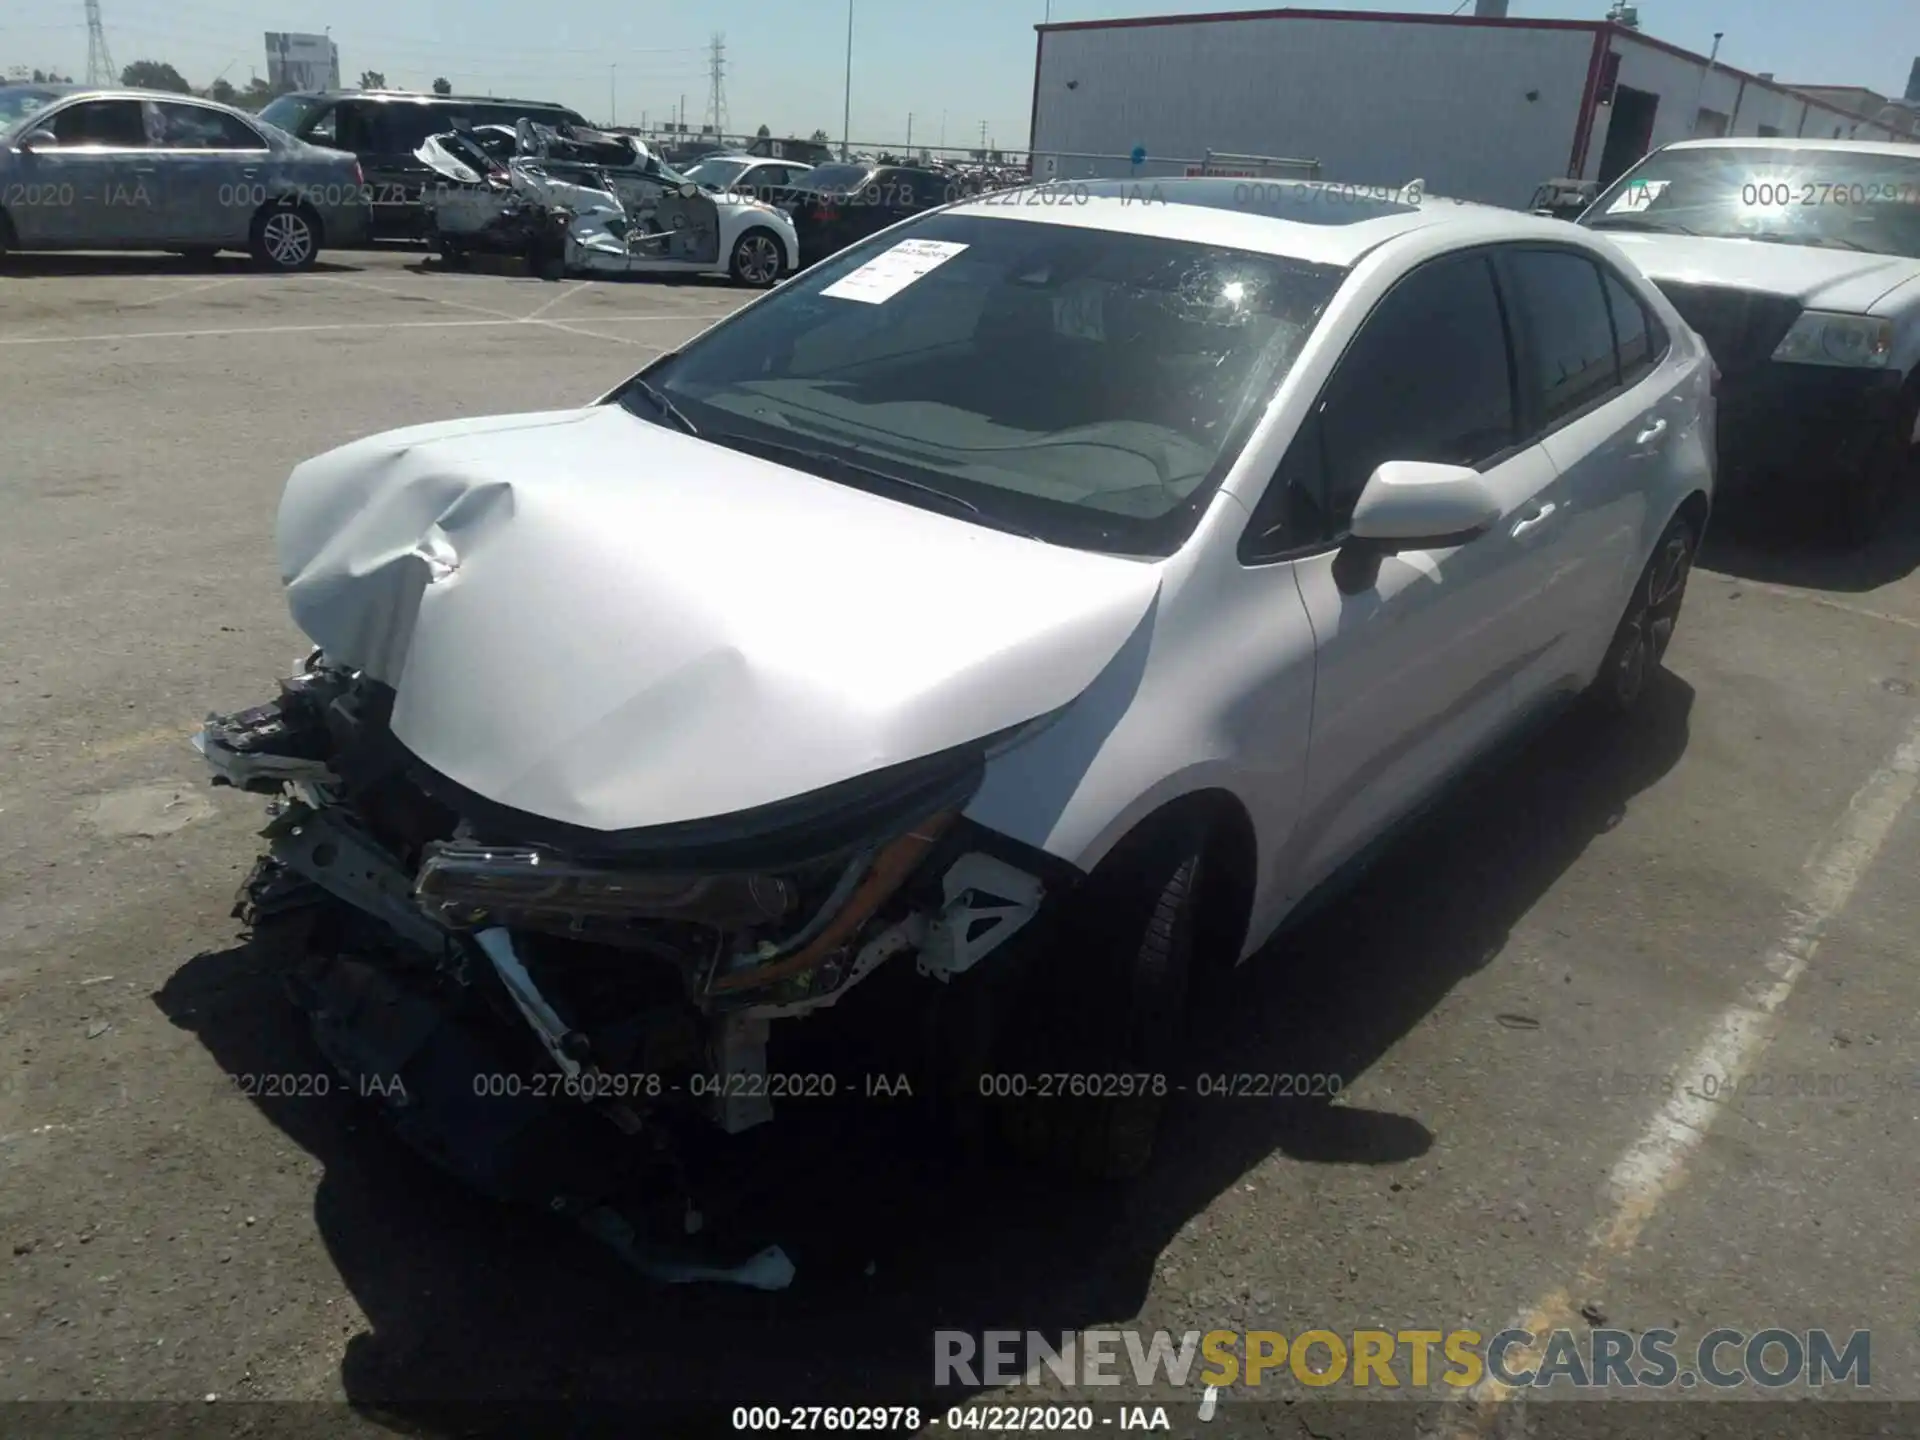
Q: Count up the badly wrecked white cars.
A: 2